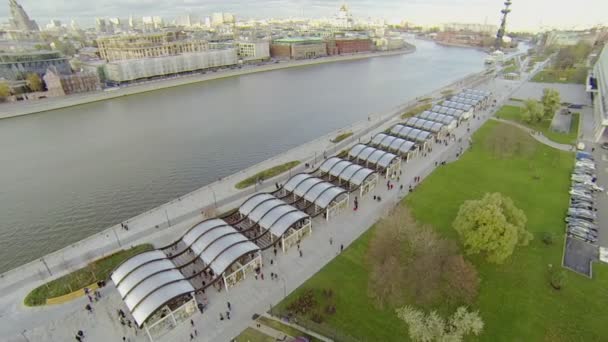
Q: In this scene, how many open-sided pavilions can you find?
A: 15